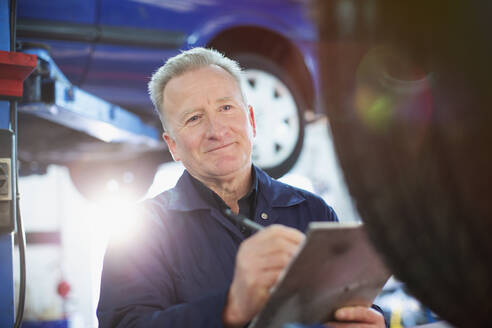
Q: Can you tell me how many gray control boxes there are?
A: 1